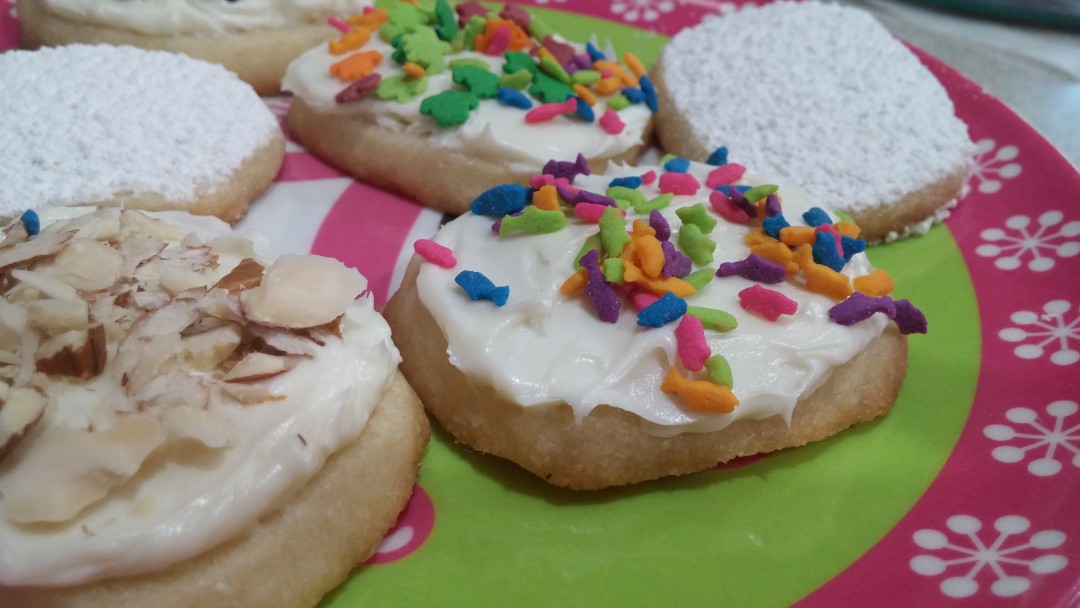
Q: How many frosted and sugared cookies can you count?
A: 6